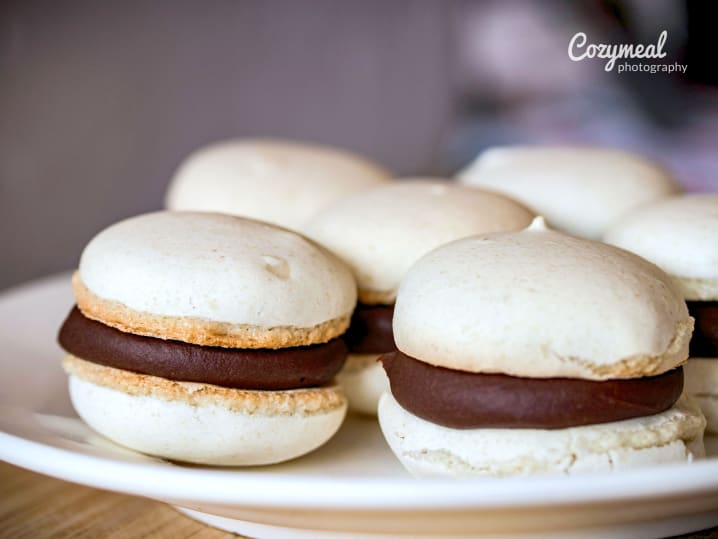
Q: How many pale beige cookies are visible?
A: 6